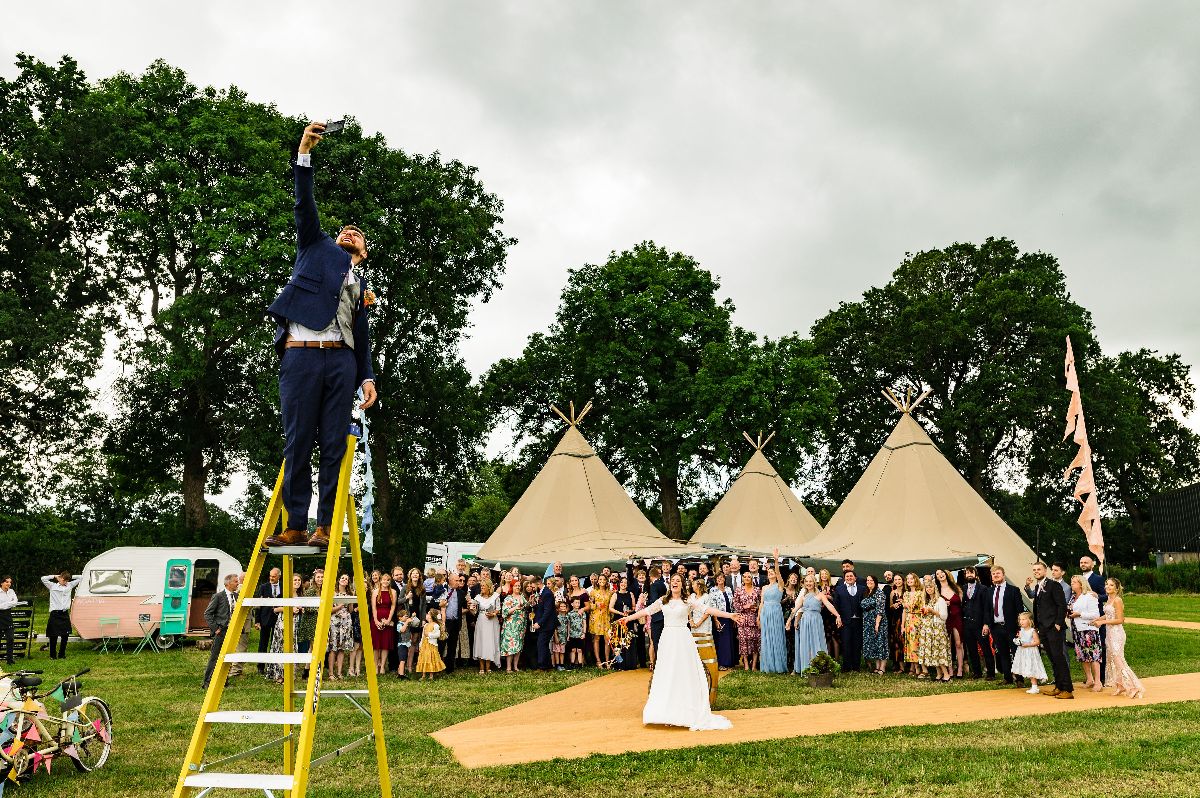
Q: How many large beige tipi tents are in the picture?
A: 3